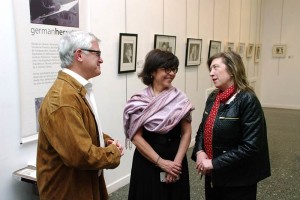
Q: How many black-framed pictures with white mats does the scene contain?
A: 4